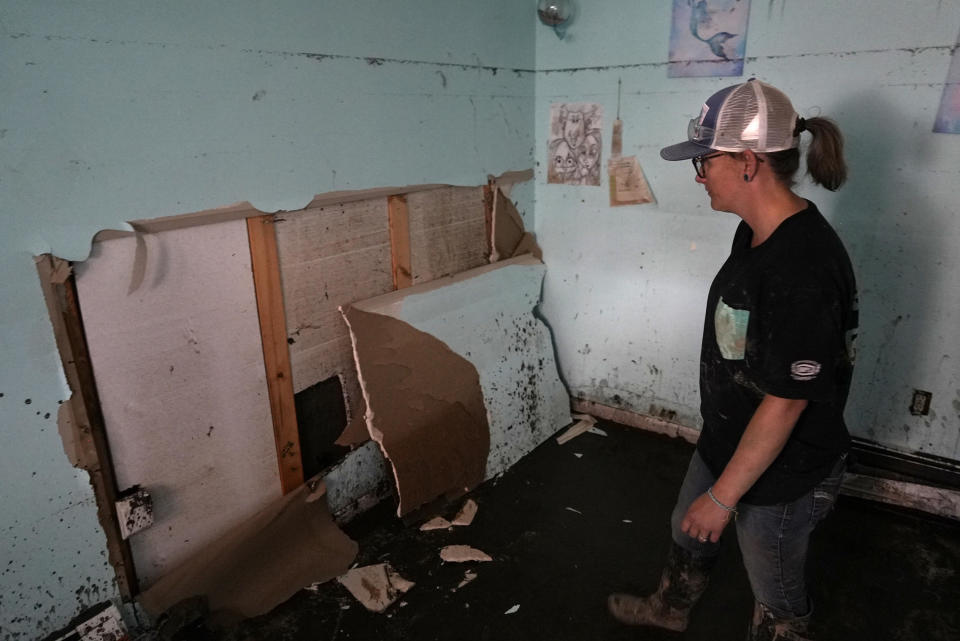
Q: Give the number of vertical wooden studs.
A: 4